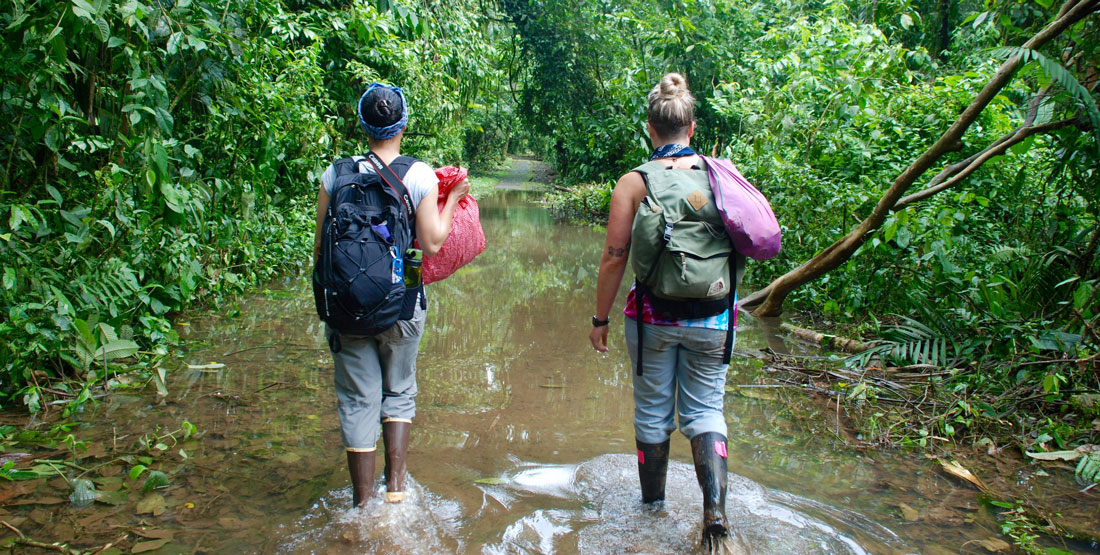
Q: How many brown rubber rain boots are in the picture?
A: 2